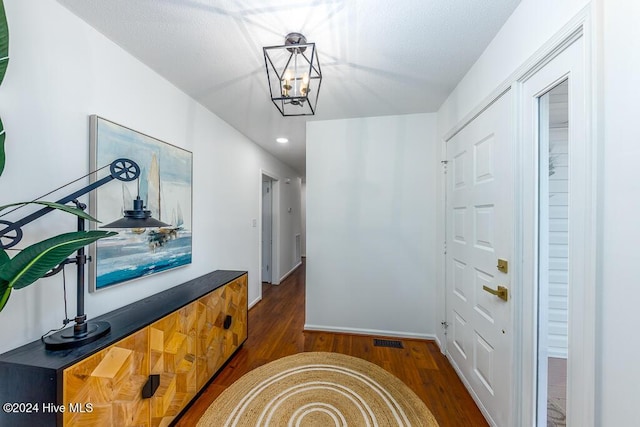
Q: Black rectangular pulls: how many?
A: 2